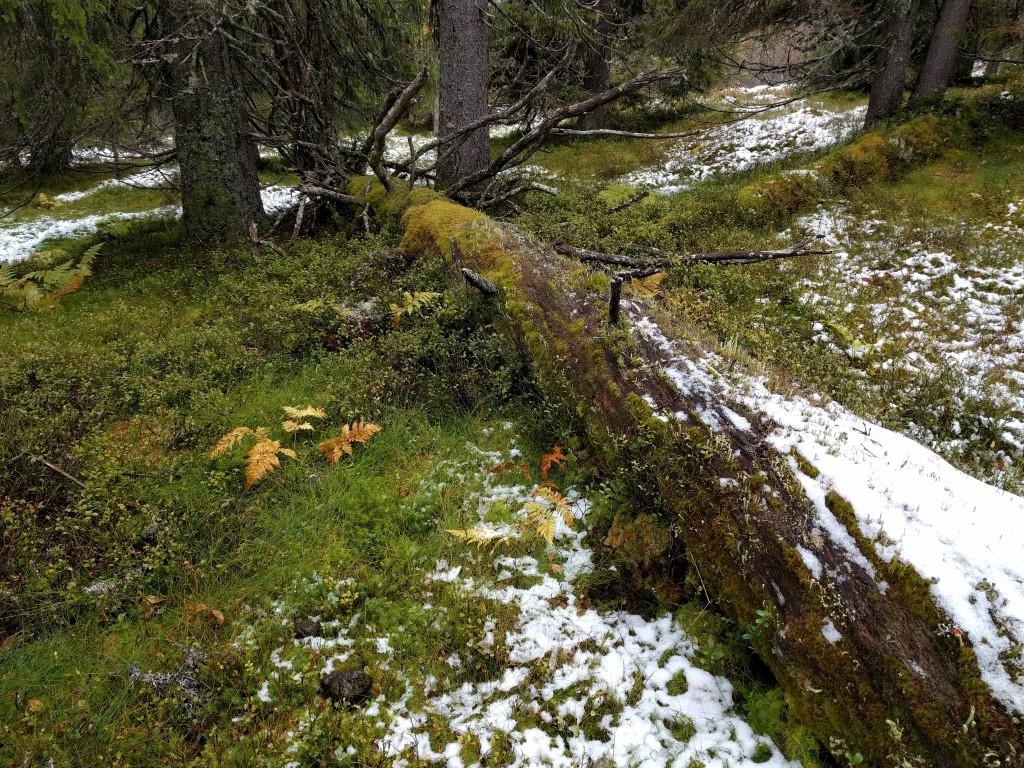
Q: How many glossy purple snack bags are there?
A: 0